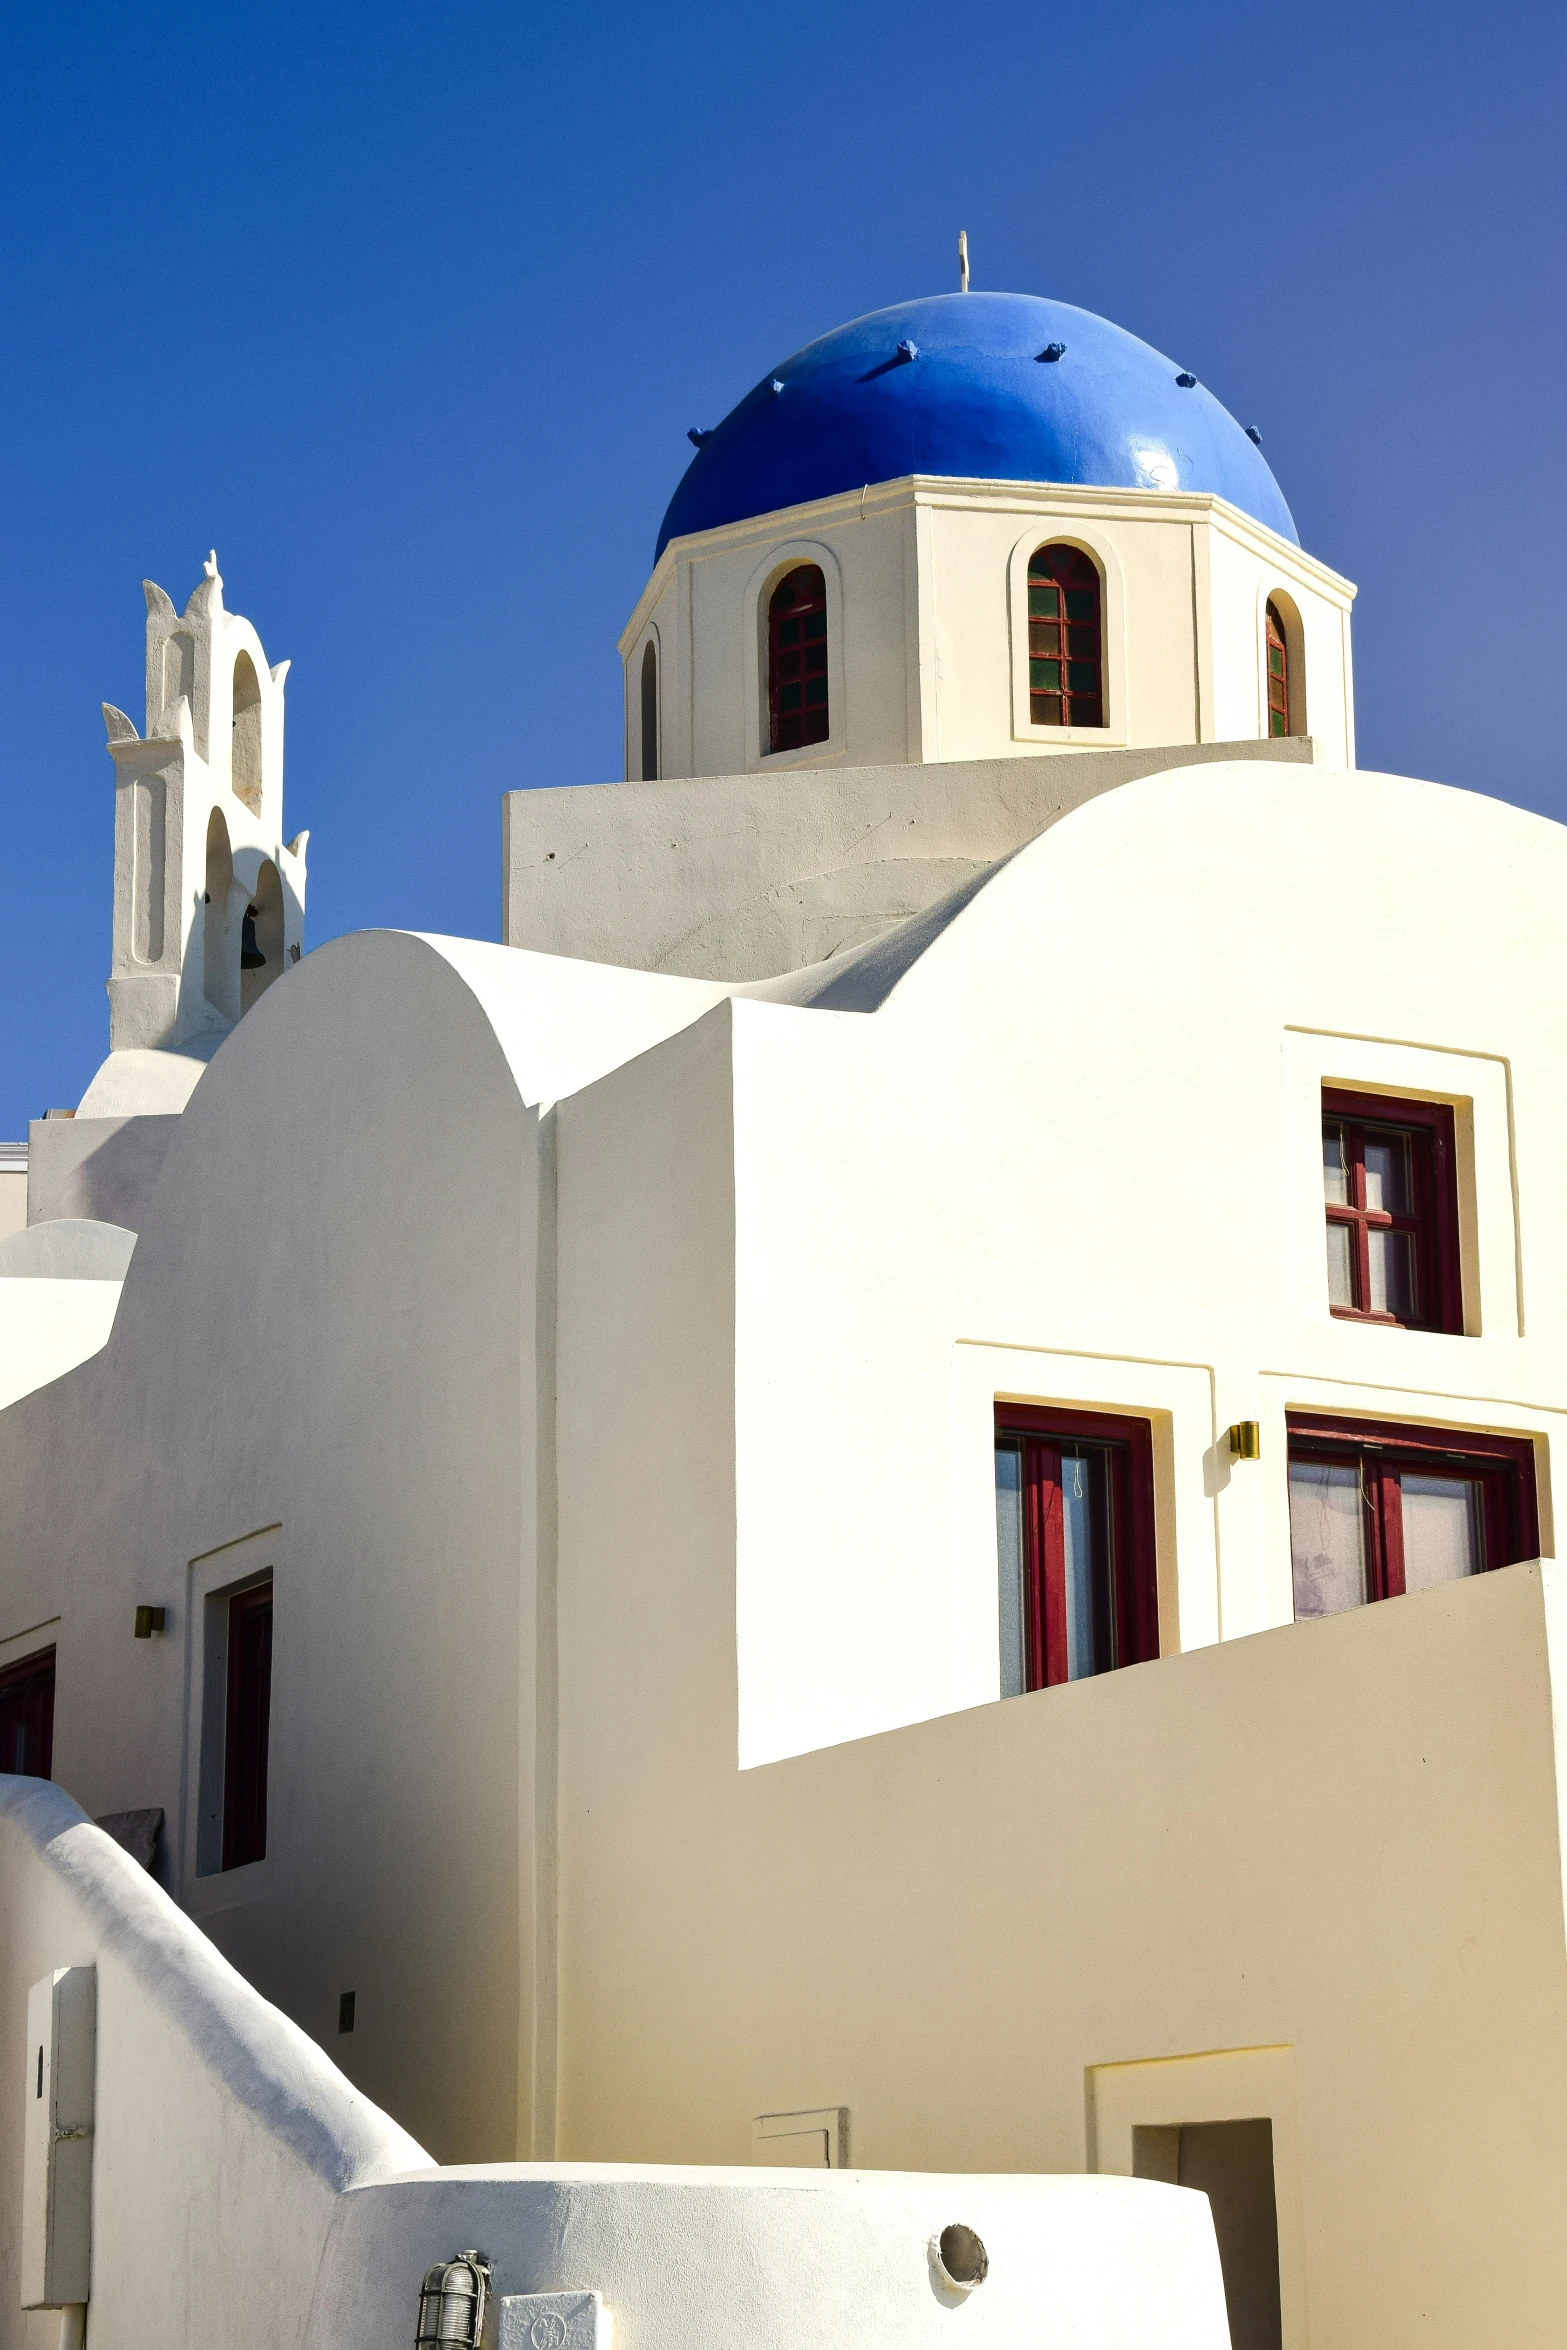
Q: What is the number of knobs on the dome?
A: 6